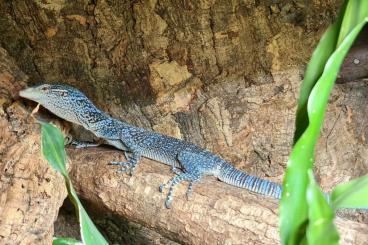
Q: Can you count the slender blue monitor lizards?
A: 1